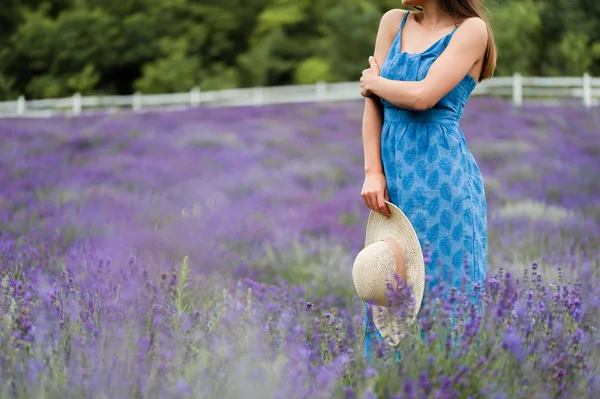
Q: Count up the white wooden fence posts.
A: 8